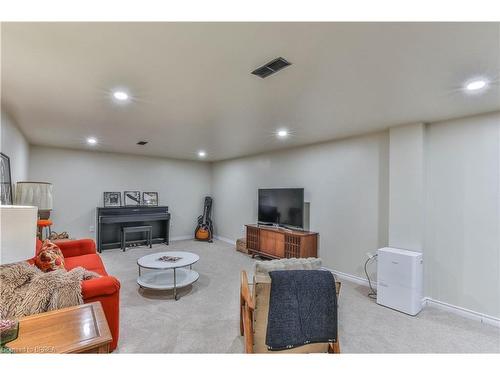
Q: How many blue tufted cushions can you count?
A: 0